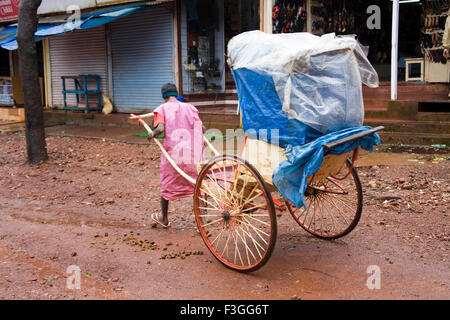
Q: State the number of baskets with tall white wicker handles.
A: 0